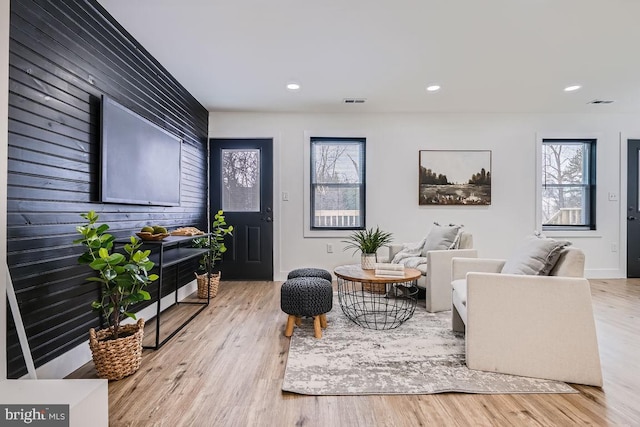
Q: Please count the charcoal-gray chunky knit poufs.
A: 2